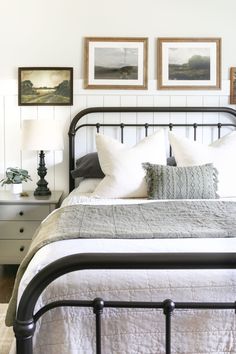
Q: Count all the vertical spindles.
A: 8